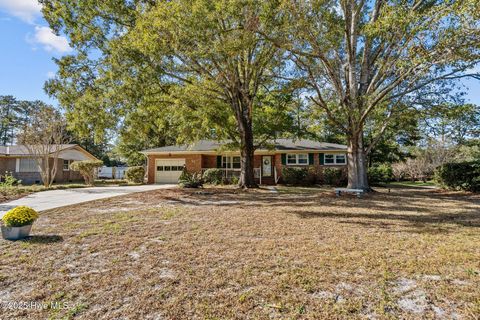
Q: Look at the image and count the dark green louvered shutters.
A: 4